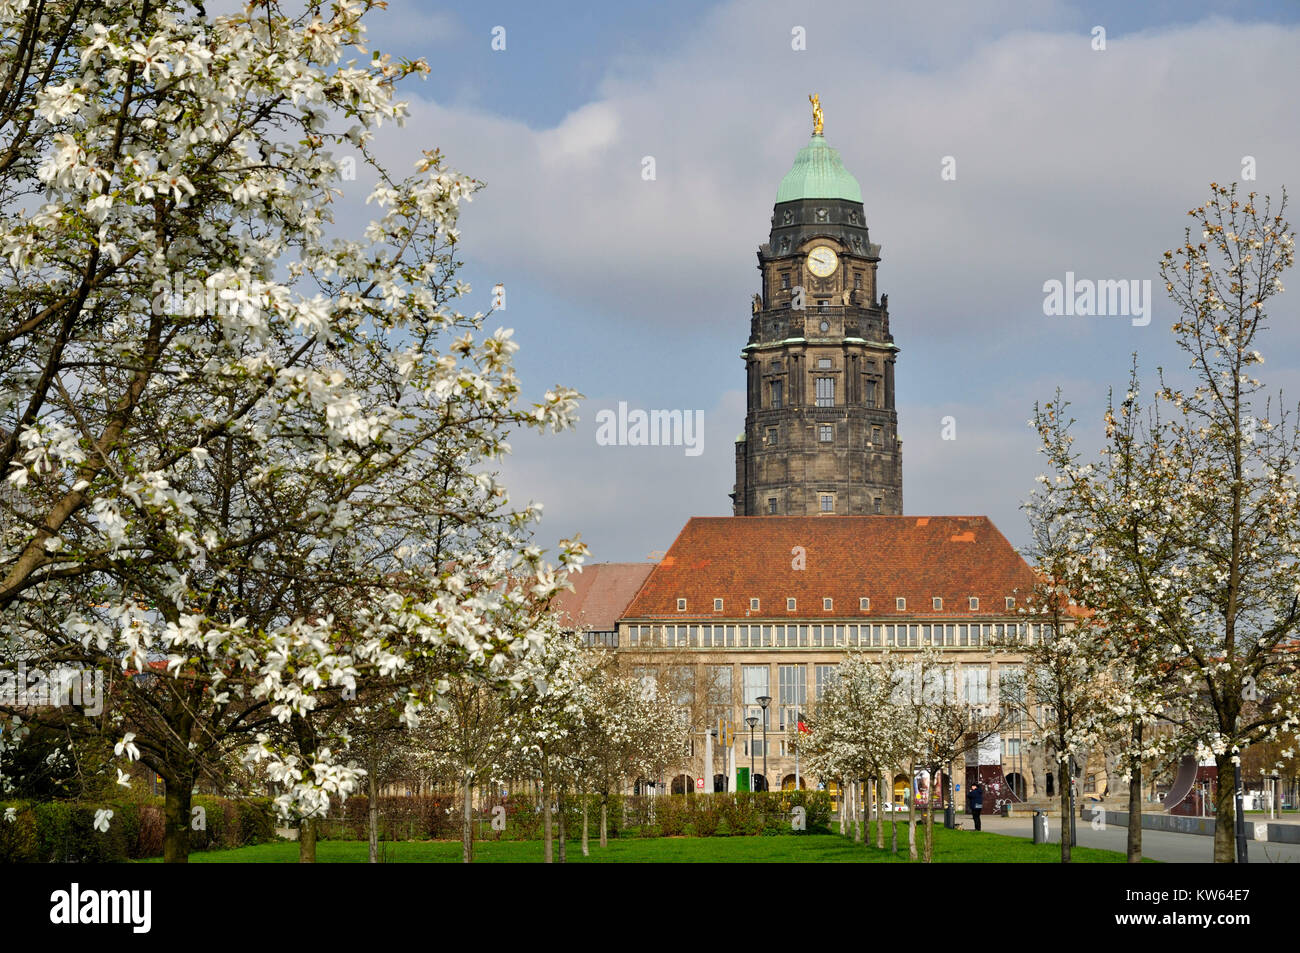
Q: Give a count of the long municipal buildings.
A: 1